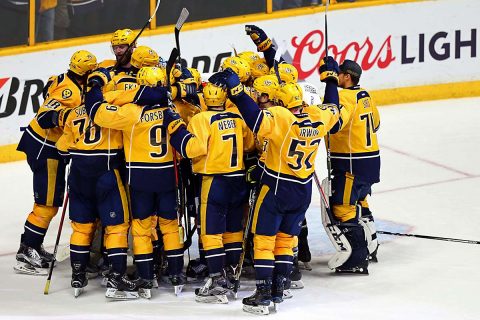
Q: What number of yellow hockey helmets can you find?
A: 12